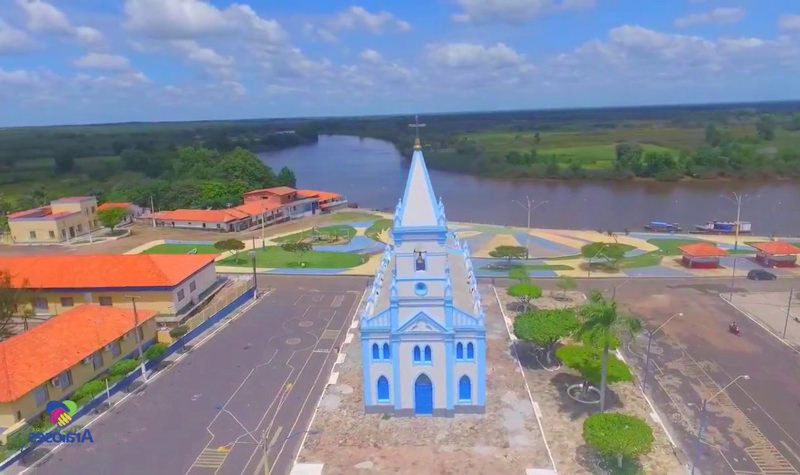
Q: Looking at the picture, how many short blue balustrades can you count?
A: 2